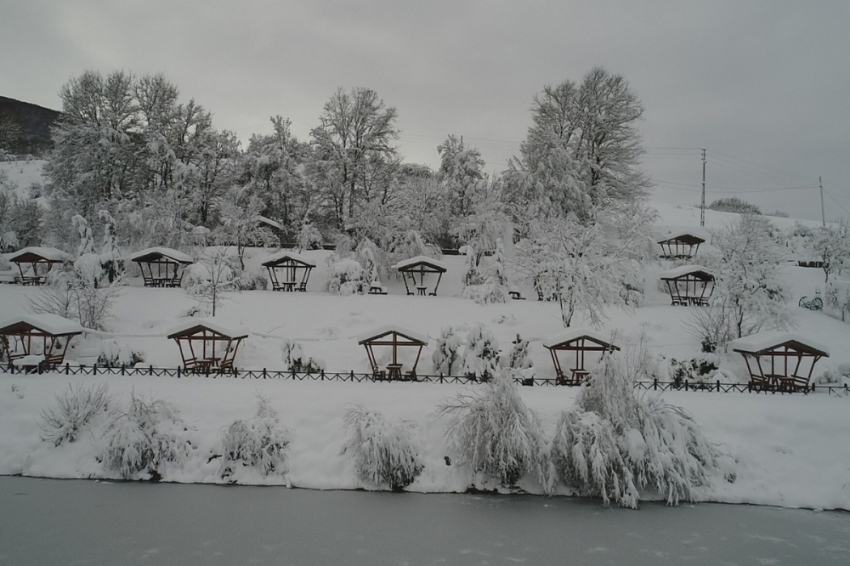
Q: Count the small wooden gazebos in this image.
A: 11